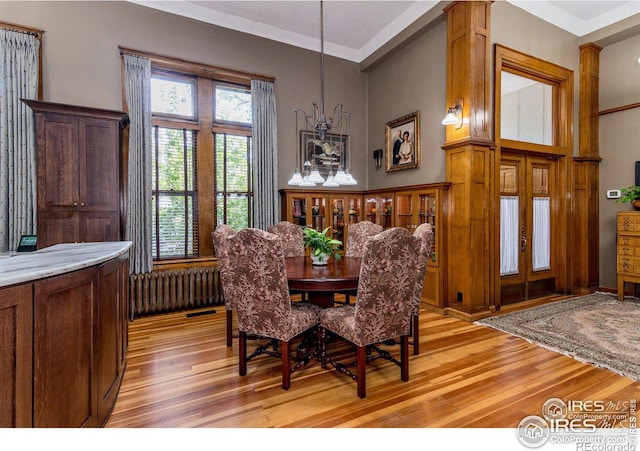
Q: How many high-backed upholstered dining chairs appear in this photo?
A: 6